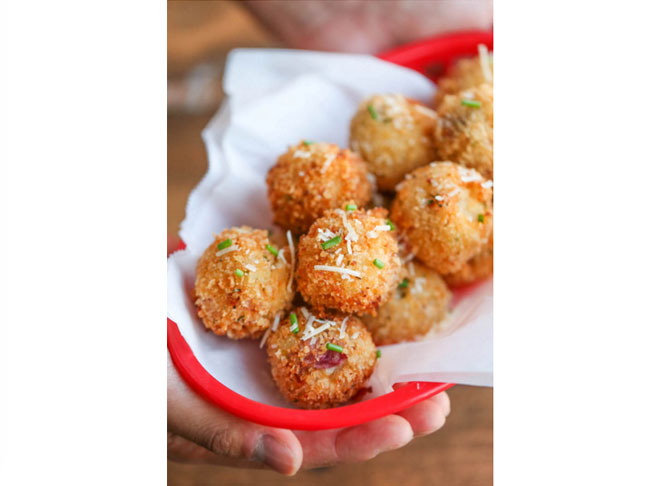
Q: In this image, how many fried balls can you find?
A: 10